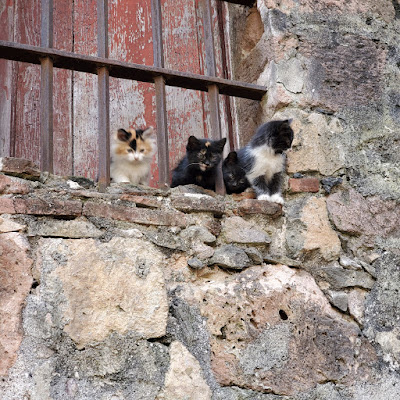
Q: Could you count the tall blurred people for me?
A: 0